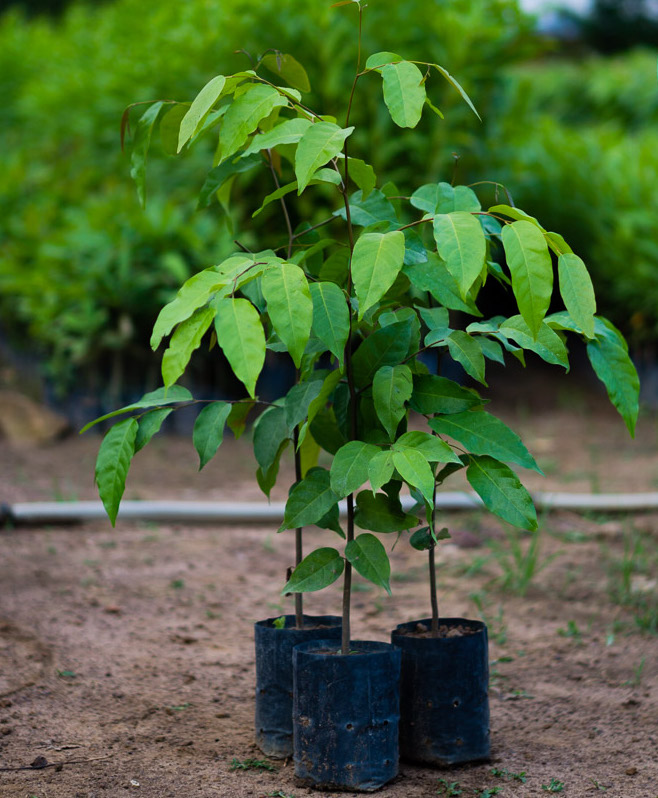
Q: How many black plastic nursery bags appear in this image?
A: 3